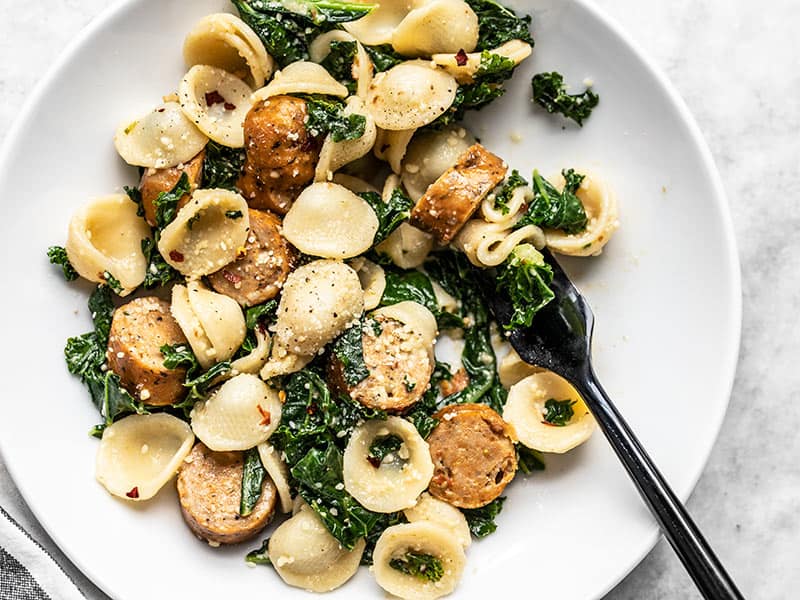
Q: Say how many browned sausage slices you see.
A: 8